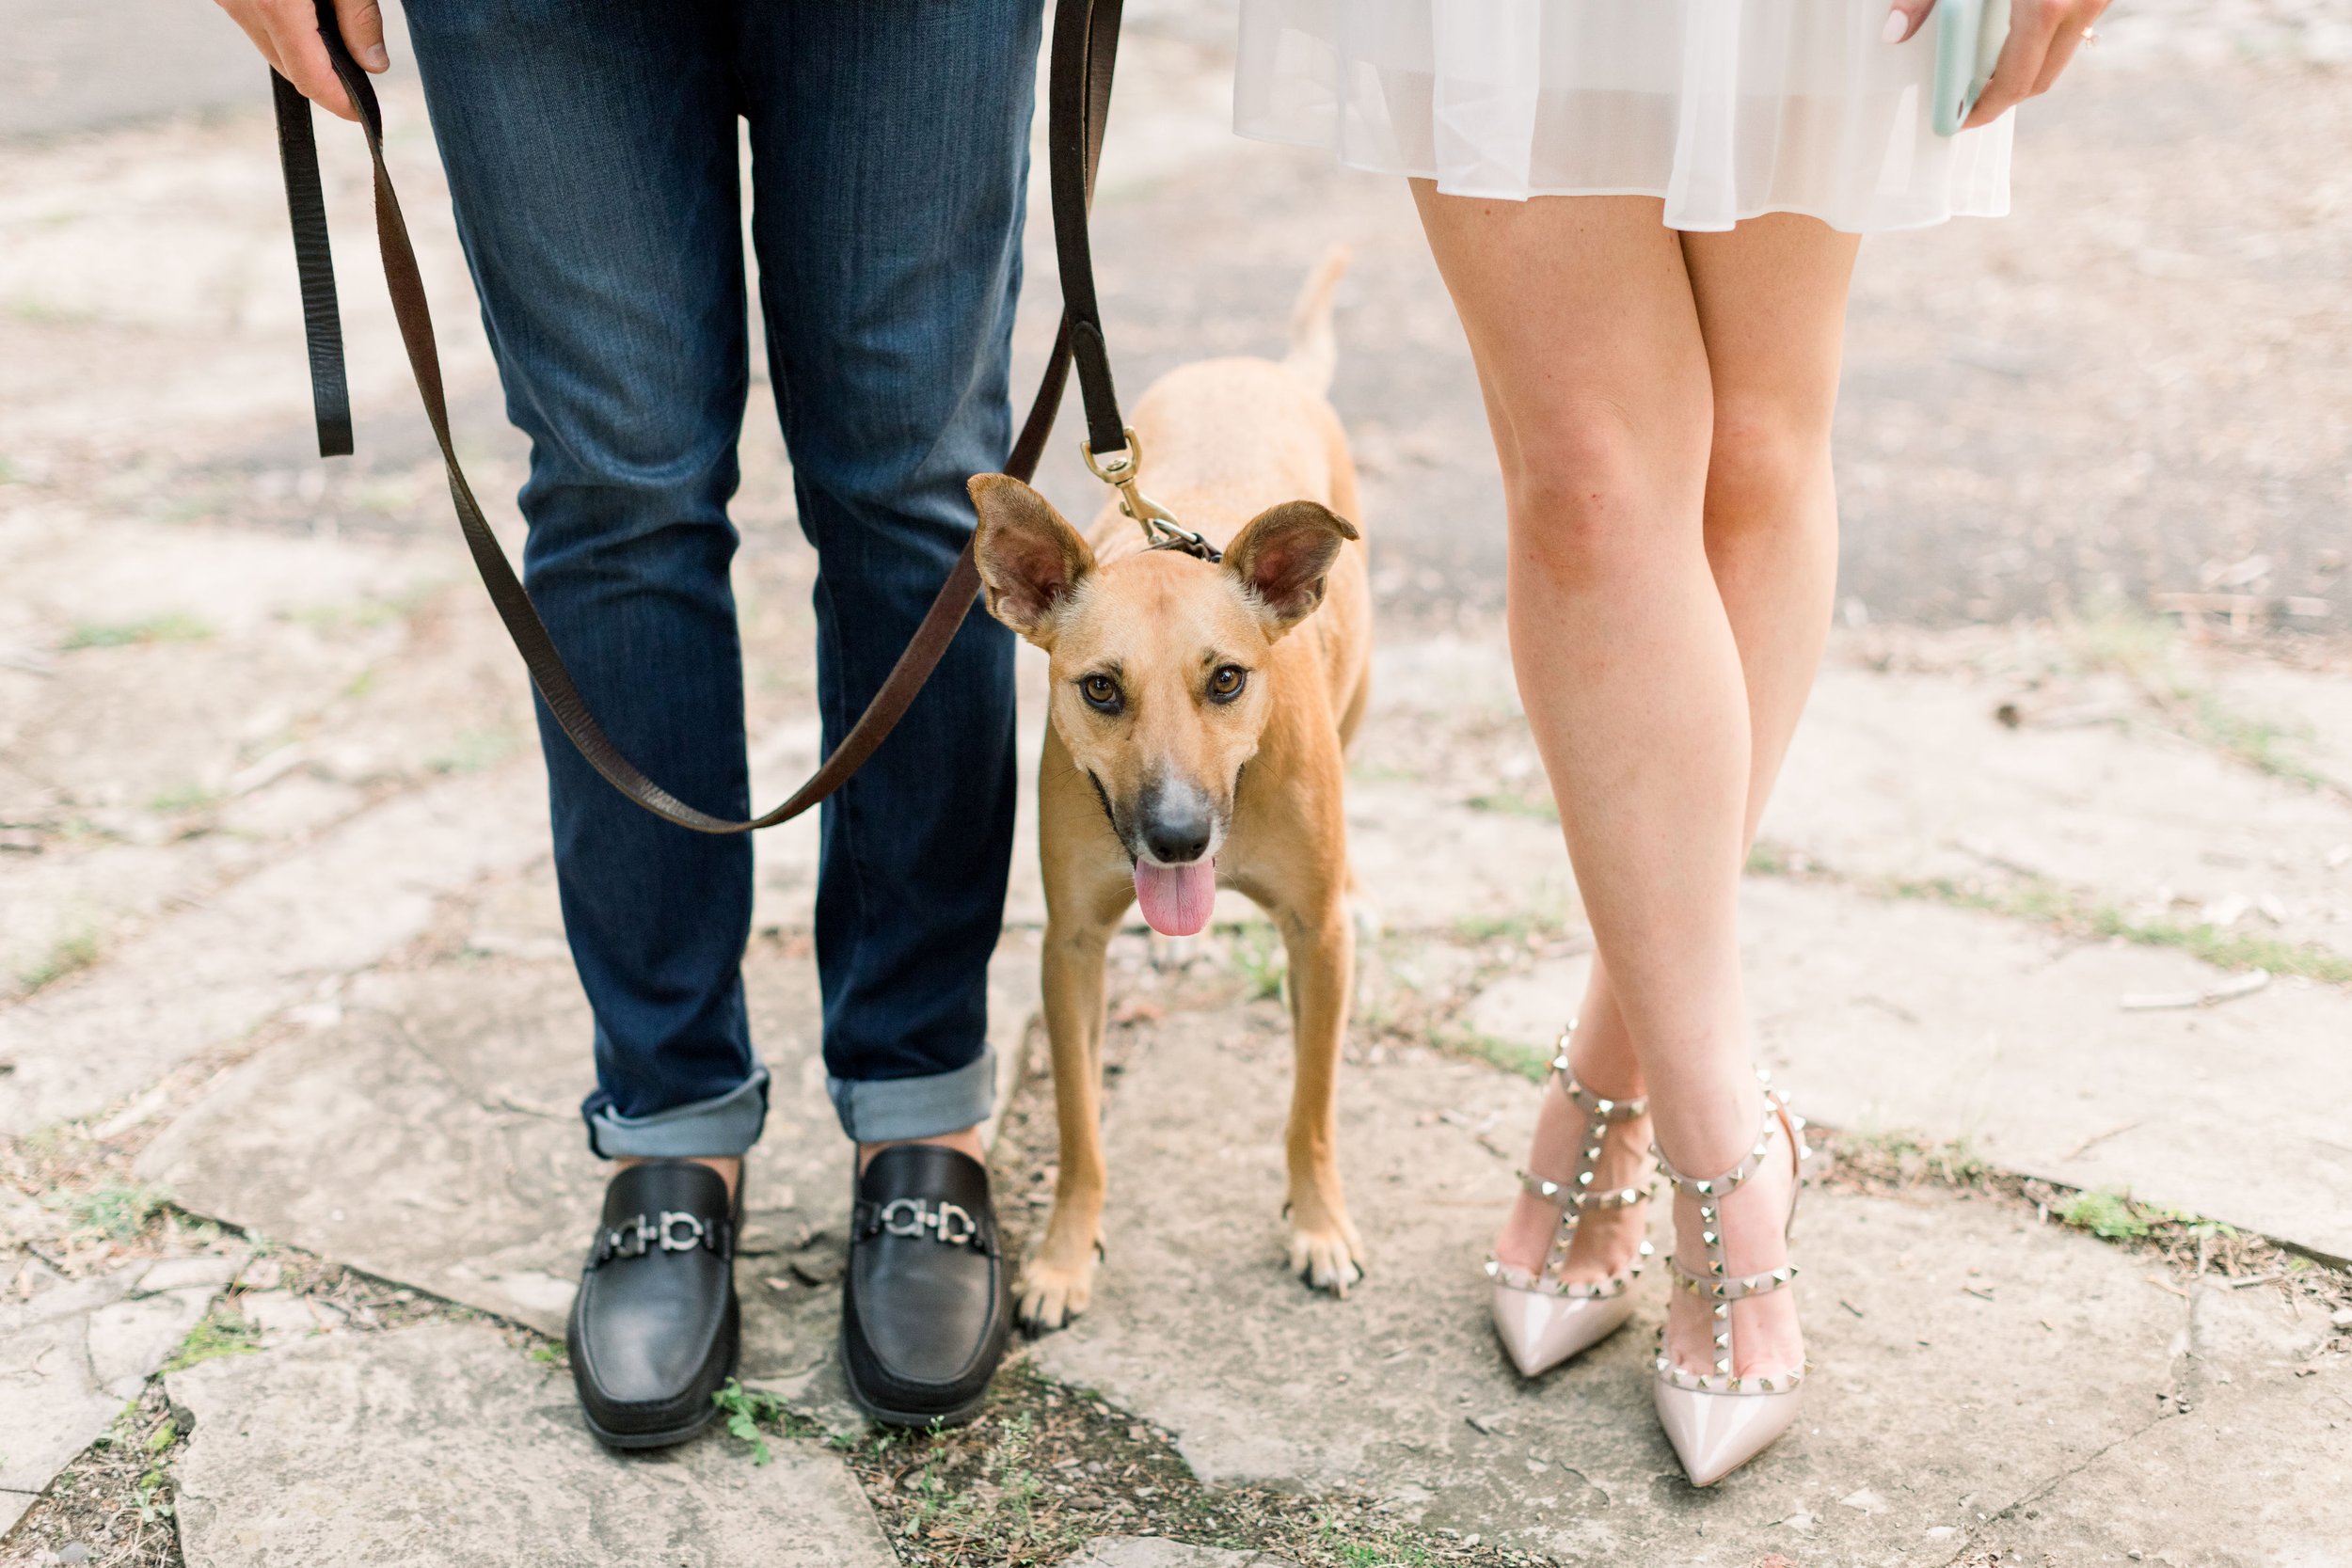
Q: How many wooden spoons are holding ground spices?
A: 0